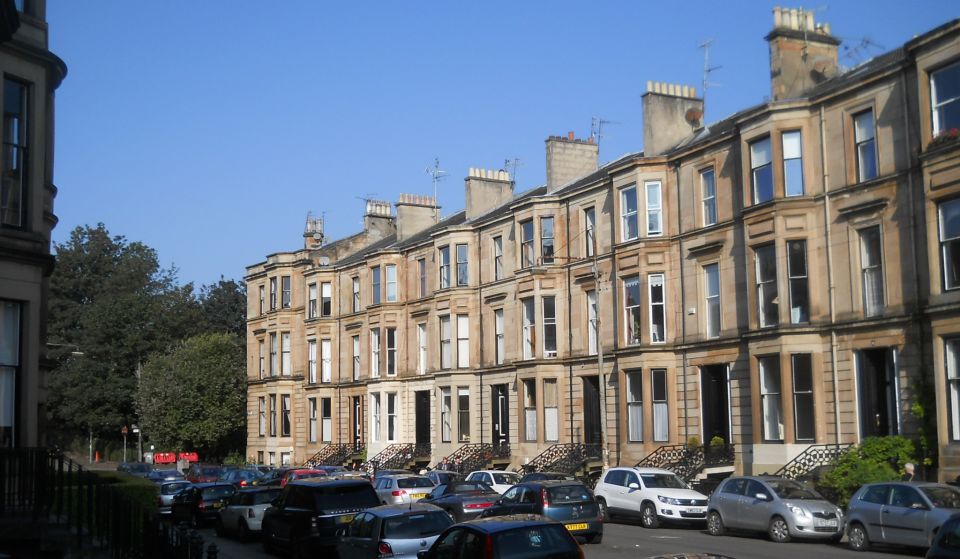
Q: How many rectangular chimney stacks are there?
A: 7